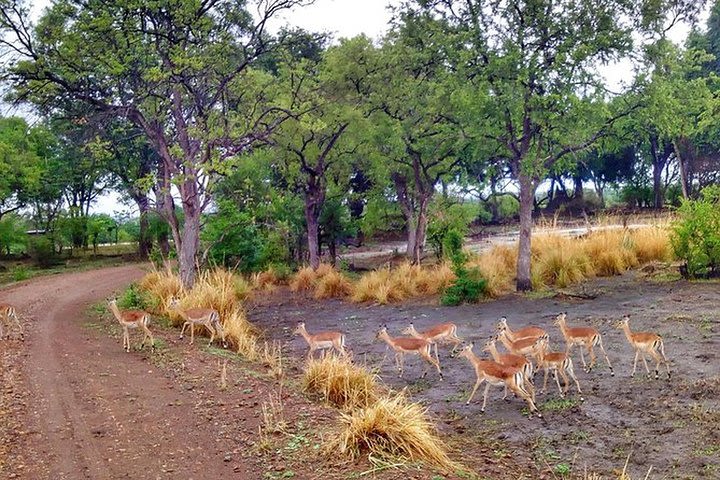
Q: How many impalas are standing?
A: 13